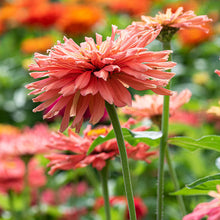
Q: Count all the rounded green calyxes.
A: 1